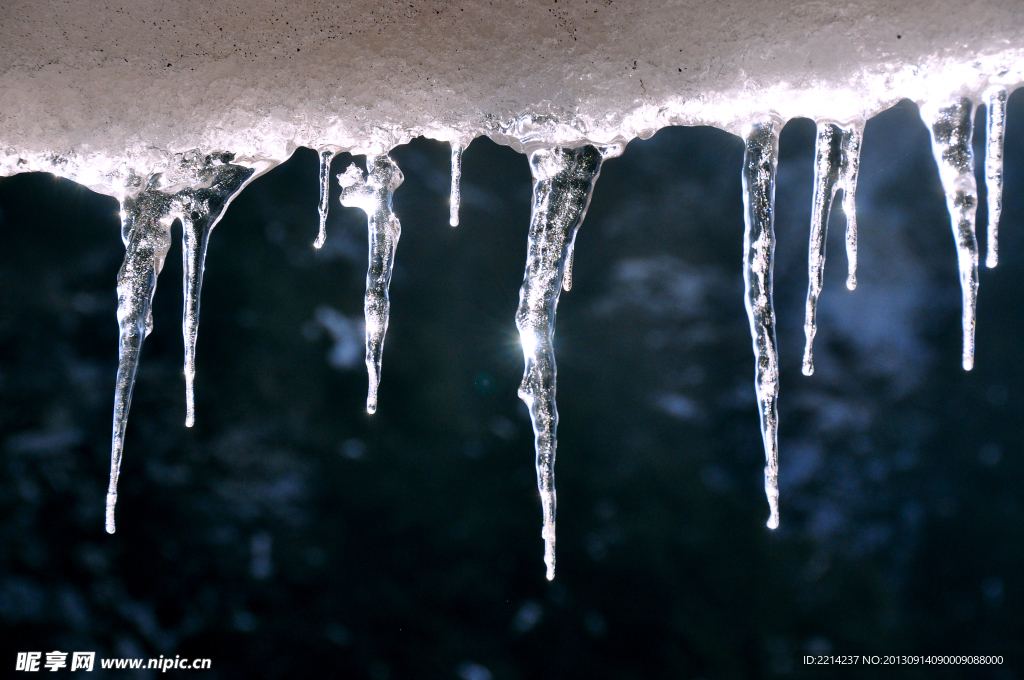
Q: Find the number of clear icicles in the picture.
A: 12